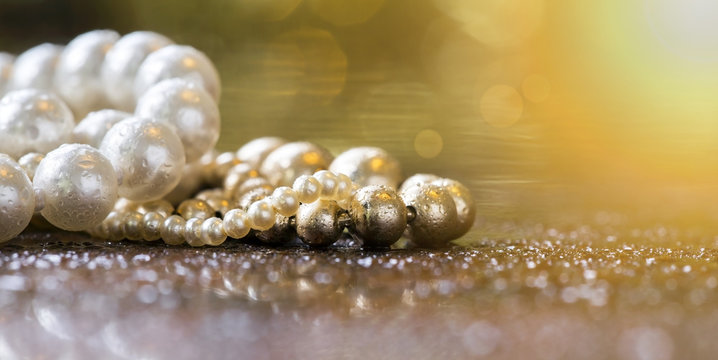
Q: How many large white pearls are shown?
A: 11